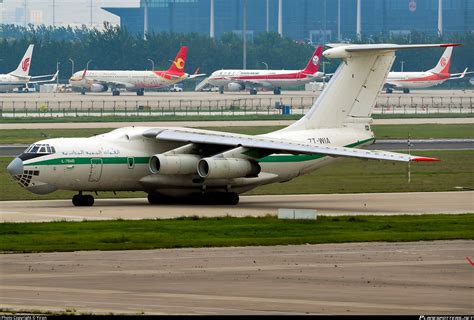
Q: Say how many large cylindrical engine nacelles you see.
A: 2